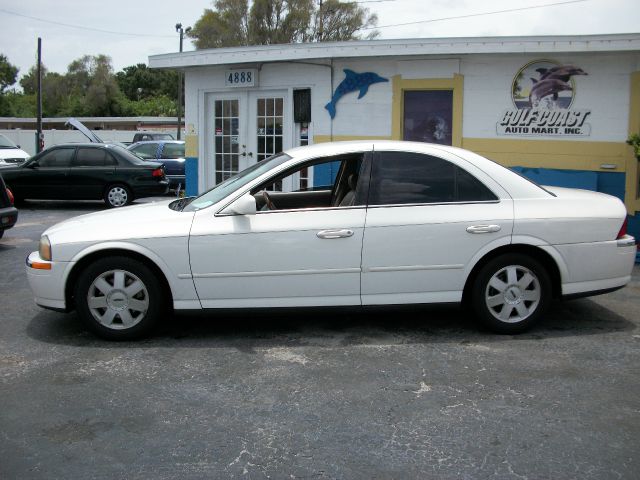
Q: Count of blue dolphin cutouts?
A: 1